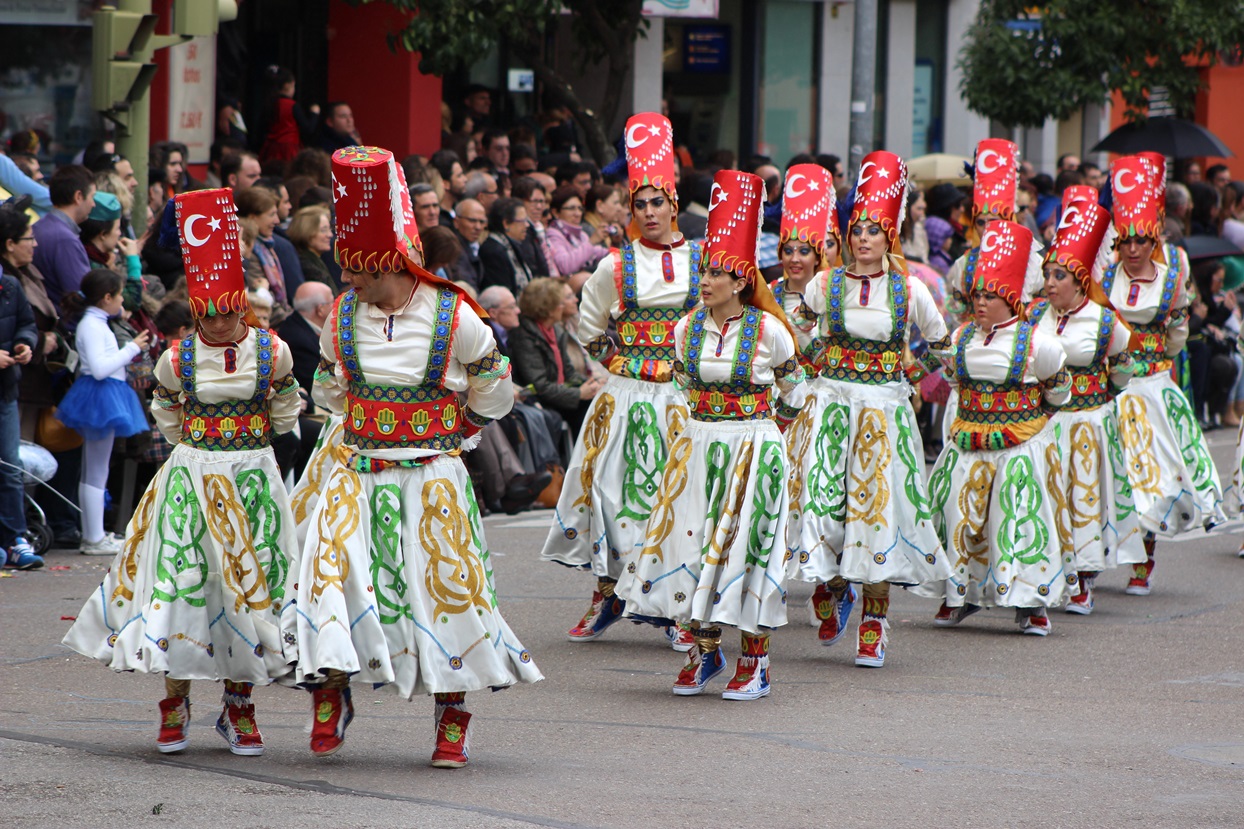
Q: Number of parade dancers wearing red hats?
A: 14